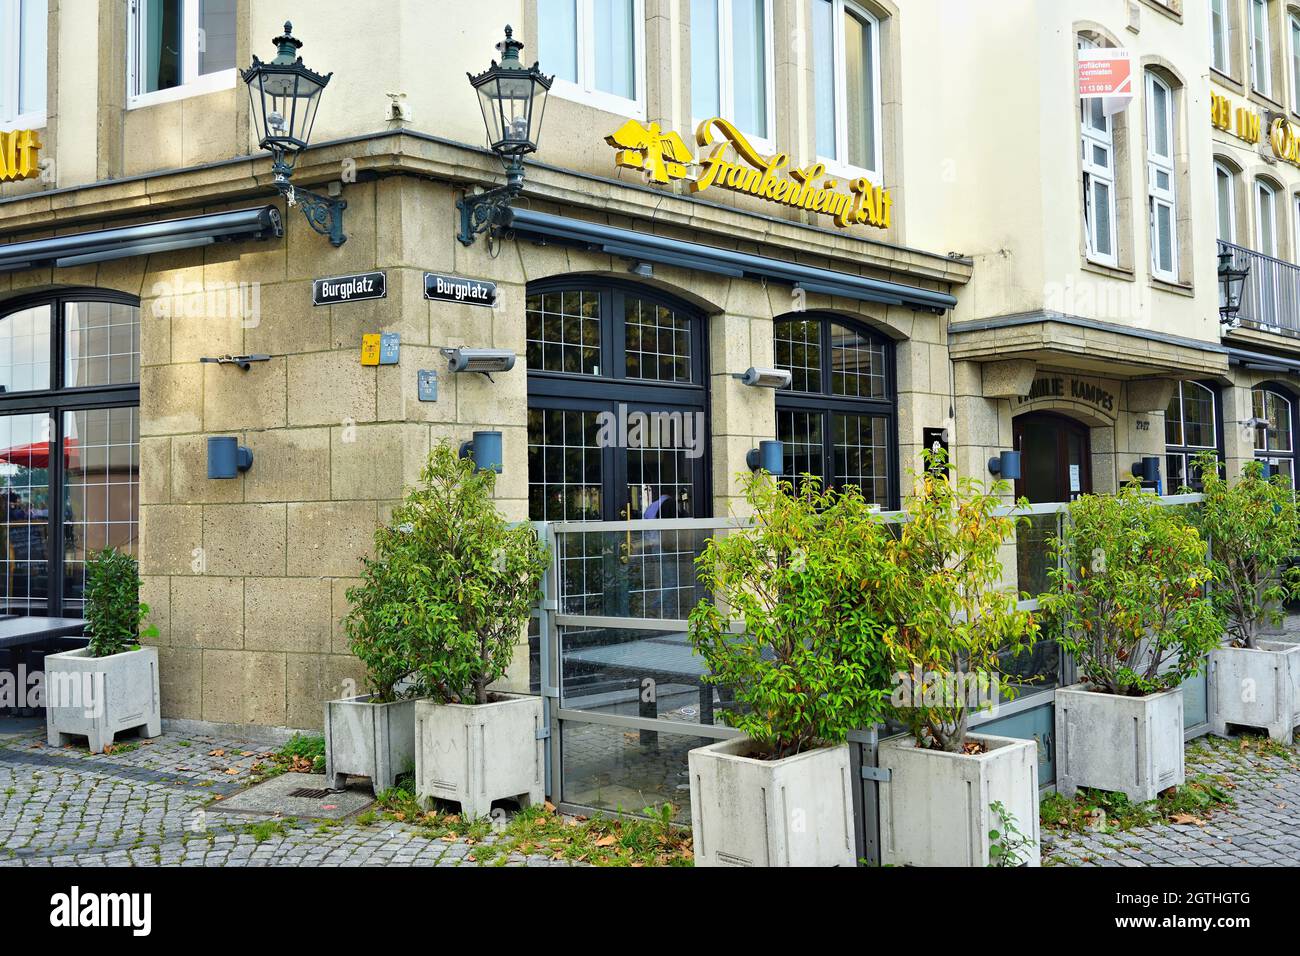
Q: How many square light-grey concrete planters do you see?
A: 7